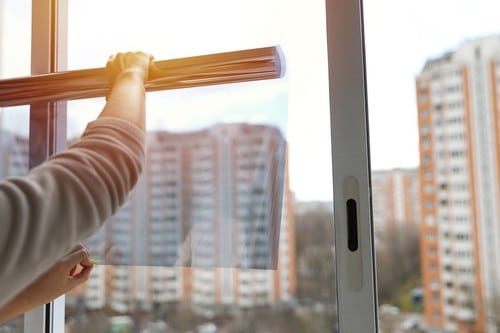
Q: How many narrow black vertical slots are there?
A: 1